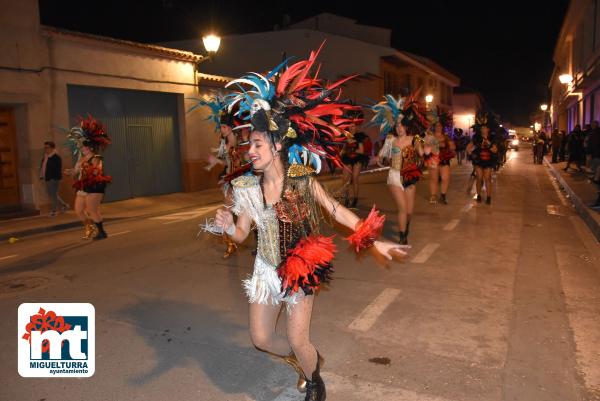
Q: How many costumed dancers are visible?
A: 7